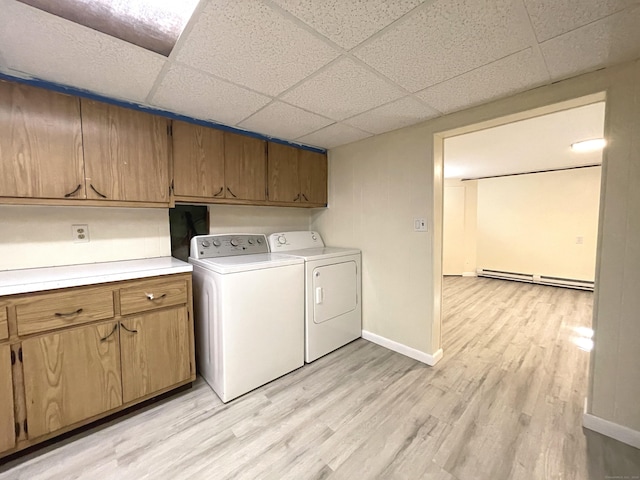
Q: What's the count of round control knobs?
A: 7